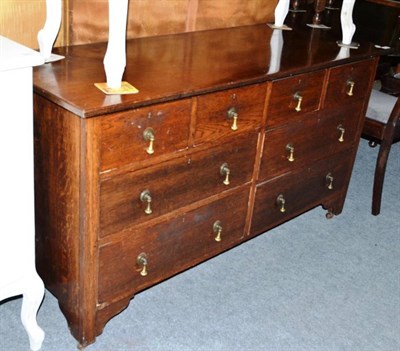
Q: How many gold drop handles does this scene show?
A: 12